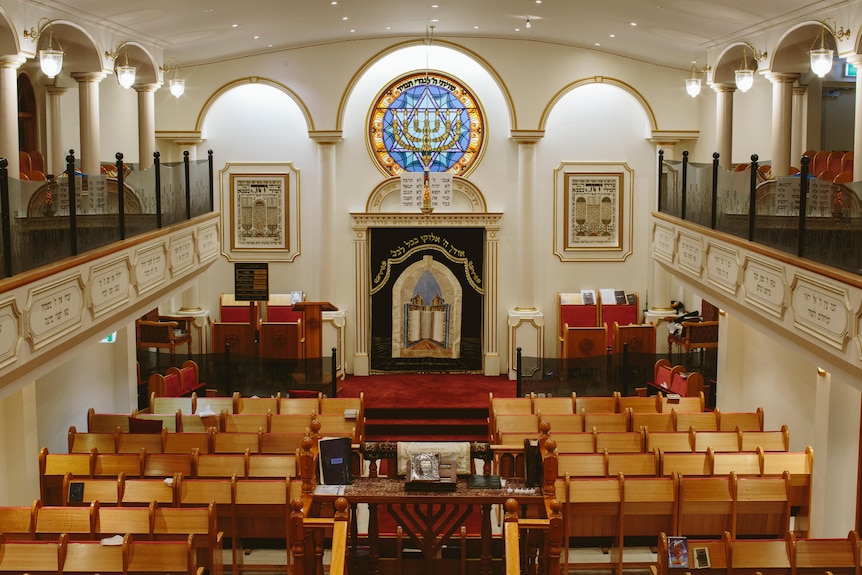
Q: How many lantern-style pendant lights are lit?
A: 6